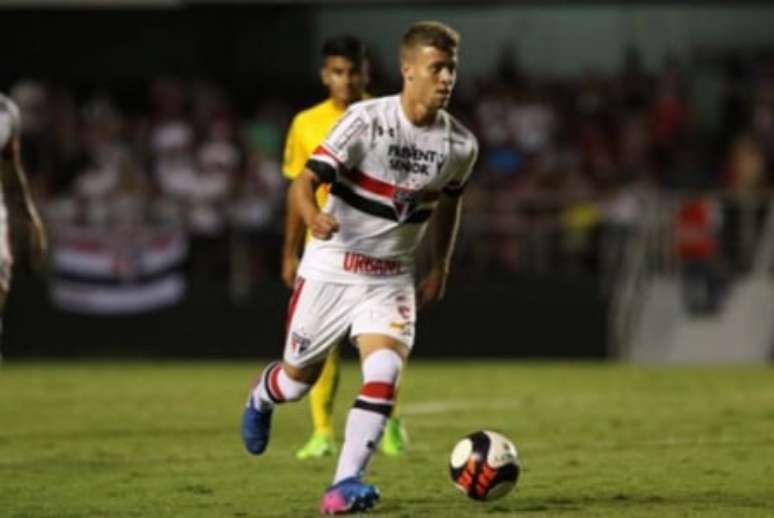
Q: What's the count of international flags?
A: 0